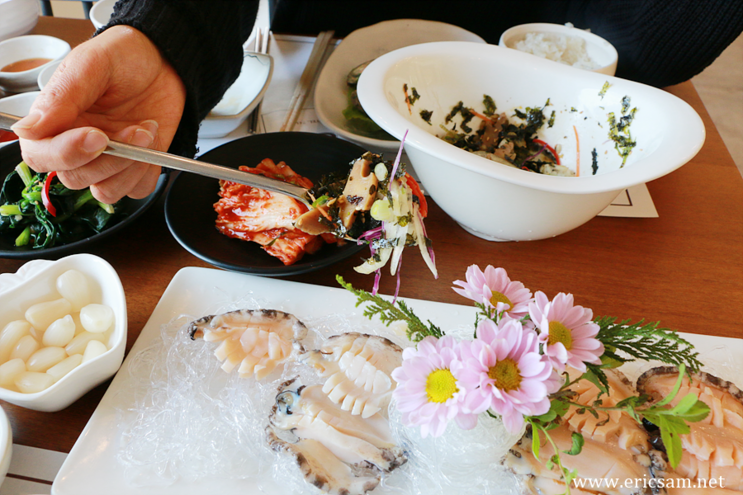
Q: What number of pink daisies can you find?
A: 4